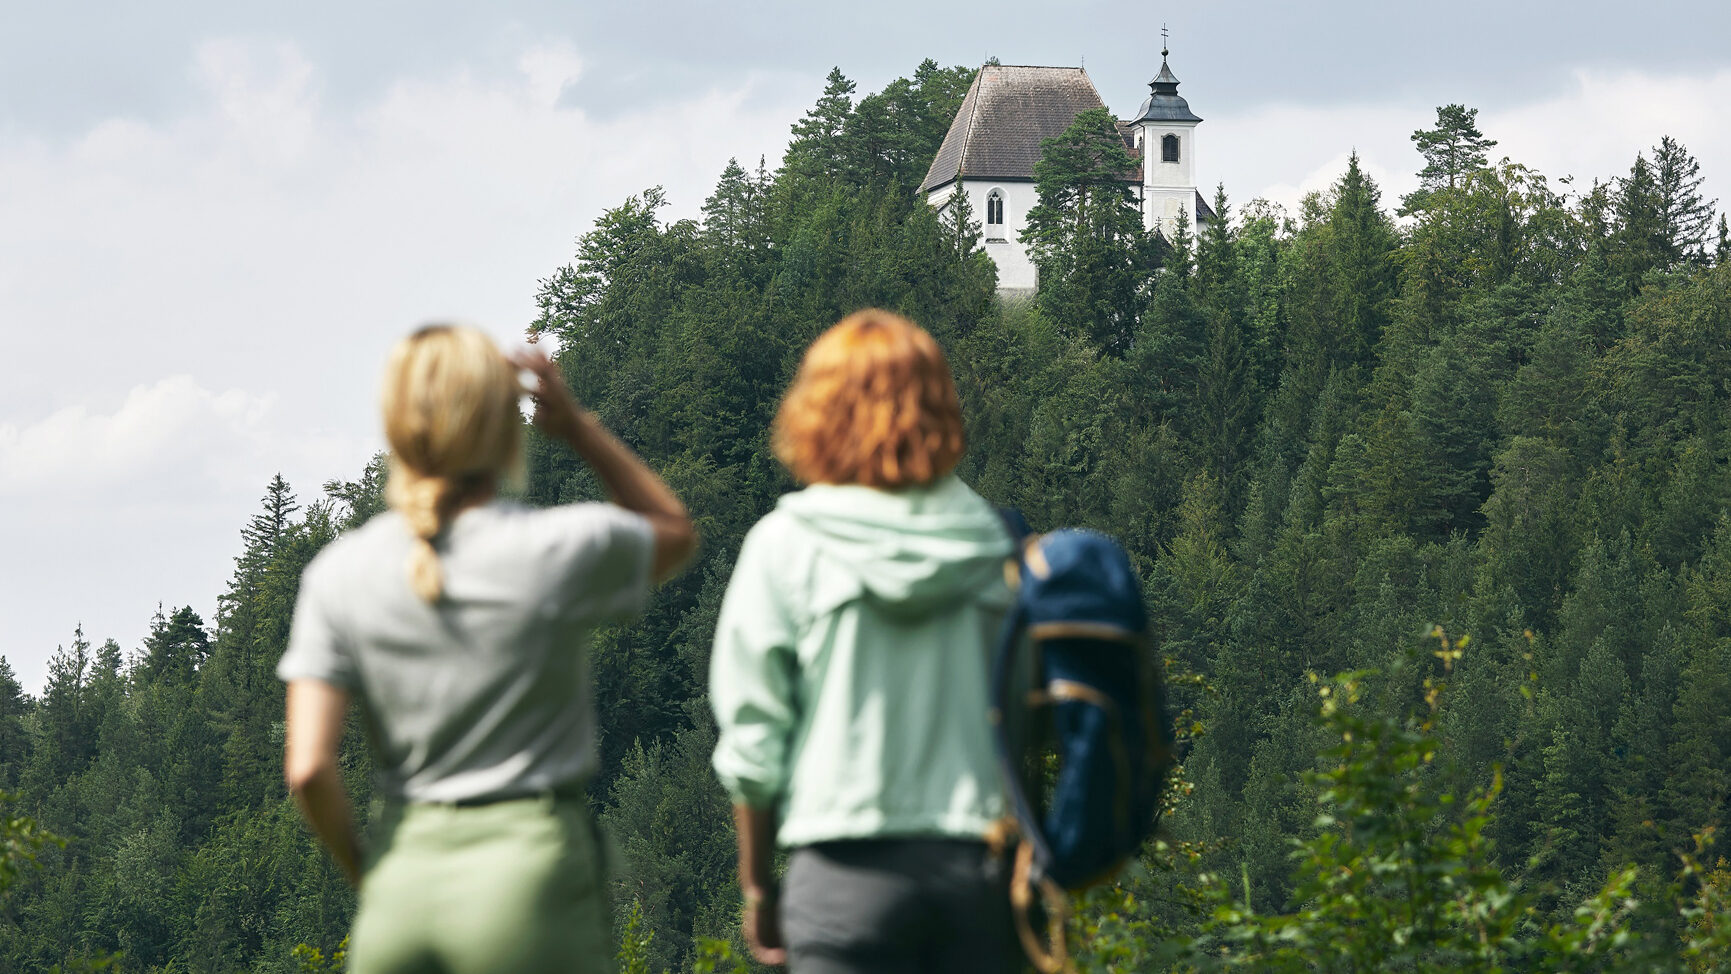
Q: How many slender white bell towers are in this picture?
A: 1